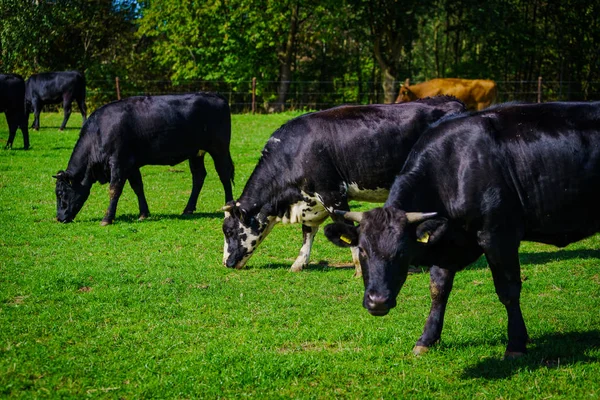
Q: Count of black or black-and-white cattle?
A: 5